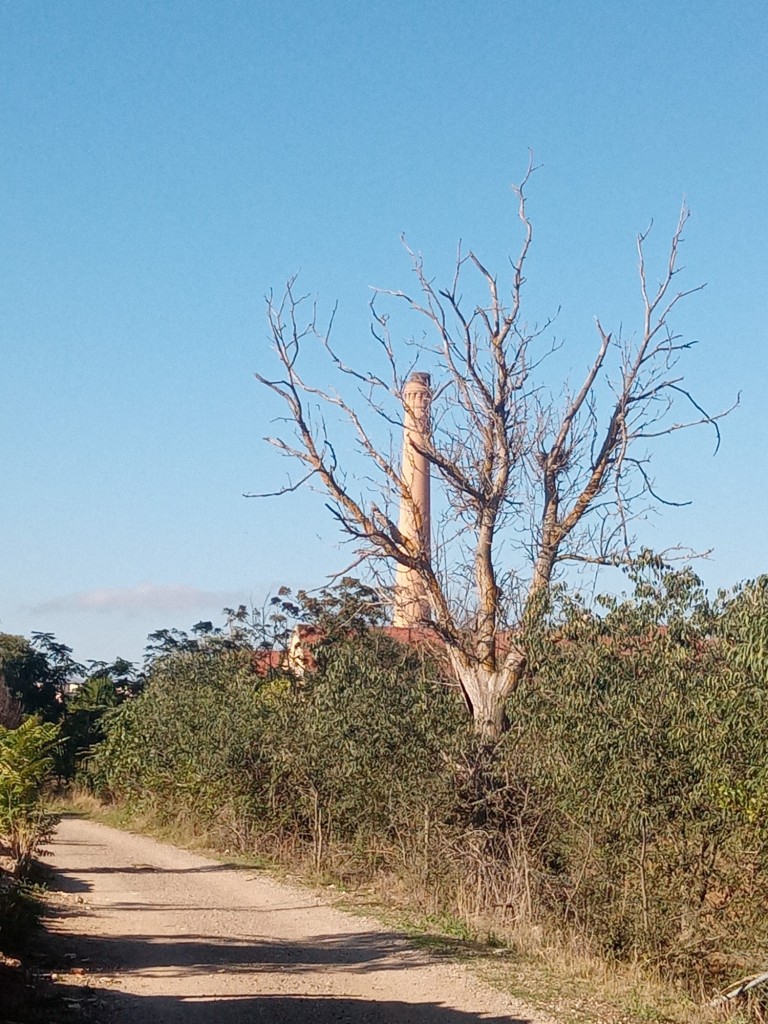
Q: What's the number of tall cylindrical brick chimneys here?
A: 1